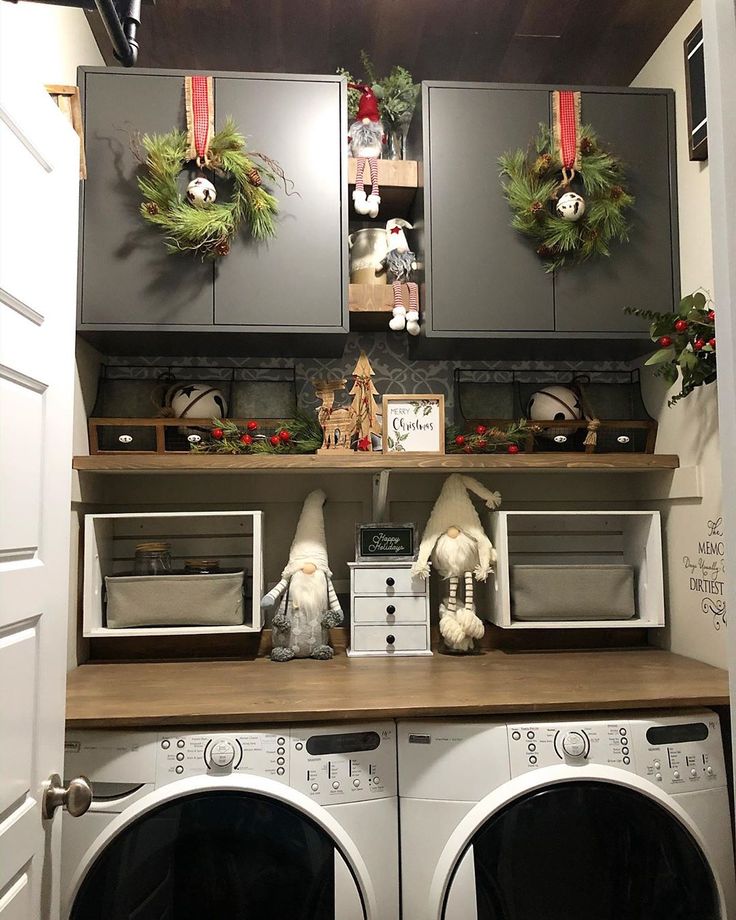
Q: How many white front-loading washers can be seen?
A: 2